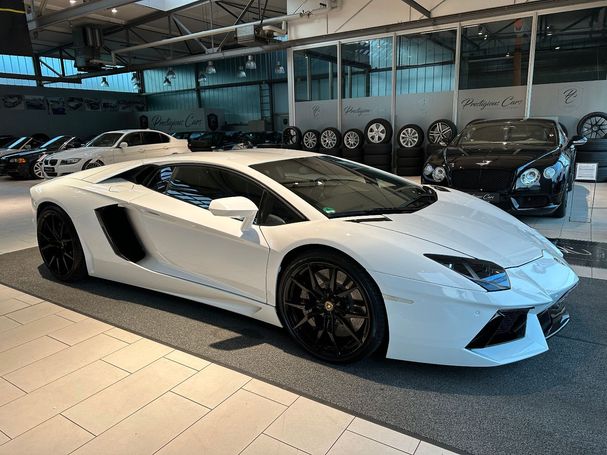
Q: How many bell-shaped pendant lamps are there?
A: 10